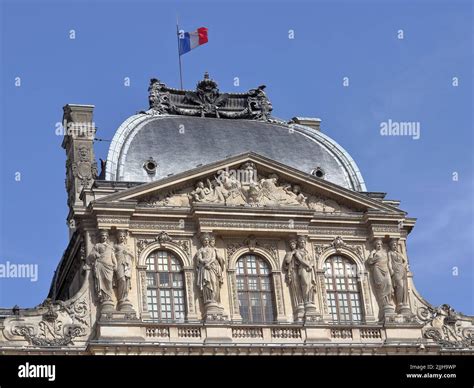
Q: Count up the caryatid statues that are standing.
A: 8